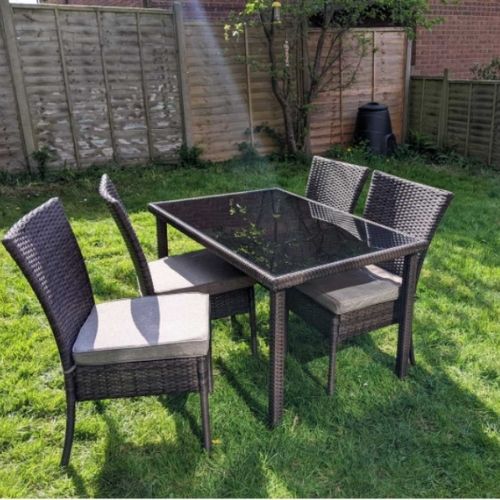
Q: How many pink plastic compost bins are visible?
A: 0